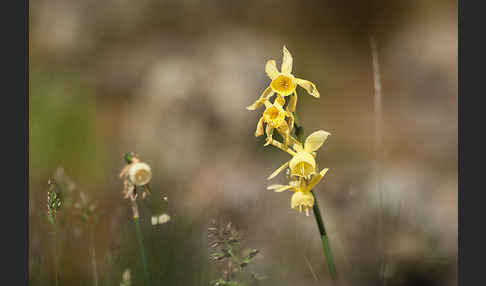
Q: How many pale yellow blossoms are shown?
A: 4